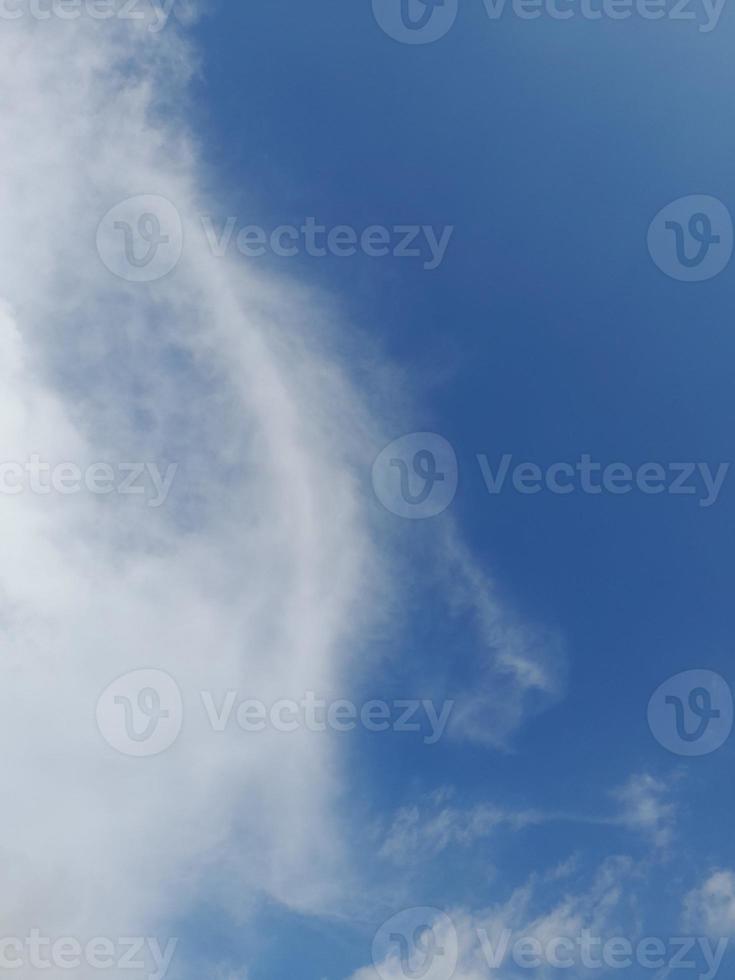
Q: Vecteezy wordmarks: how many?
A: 8